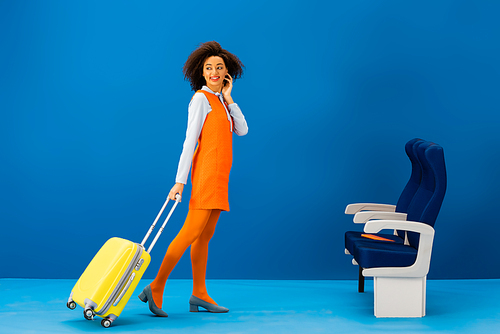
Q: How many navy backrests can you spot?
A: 2